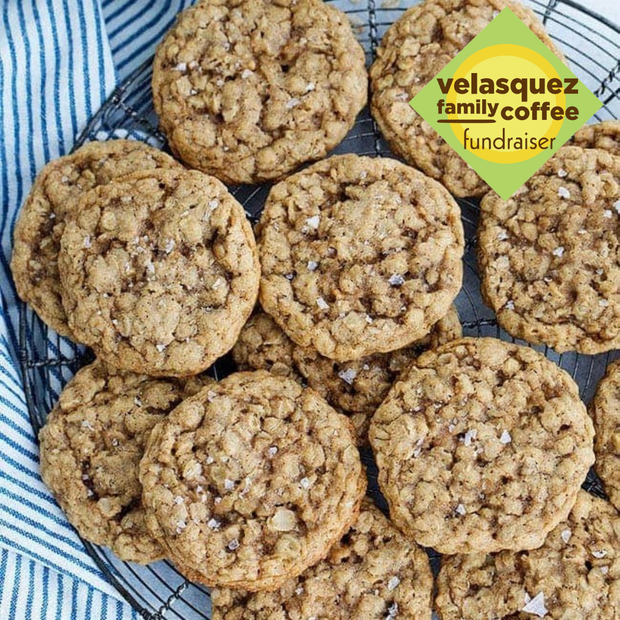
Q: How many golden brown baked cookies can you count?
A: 14